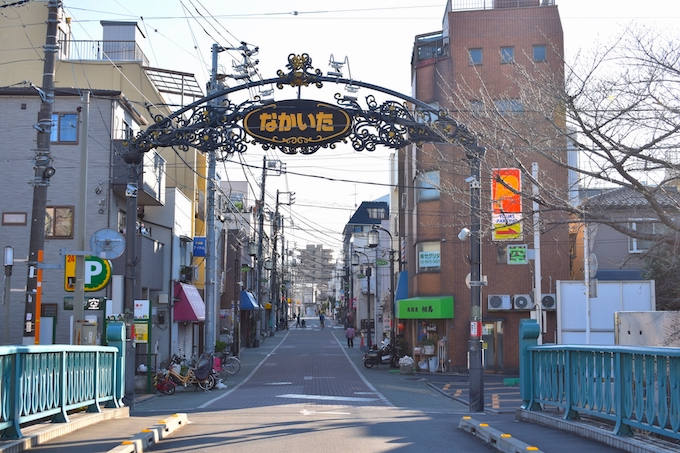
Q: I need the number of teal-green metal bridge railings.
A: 2